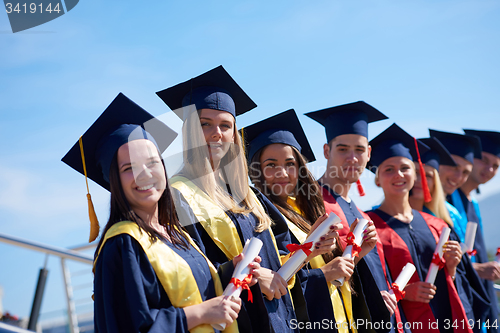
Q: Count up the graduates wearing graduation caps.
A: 8